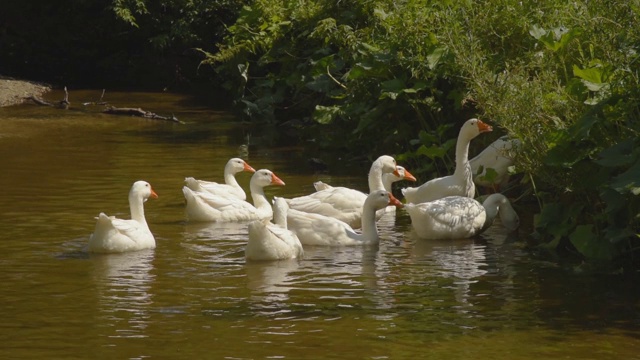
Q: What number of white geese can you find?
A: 10